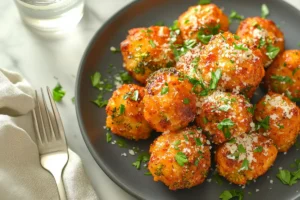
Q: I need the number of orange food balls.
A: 11